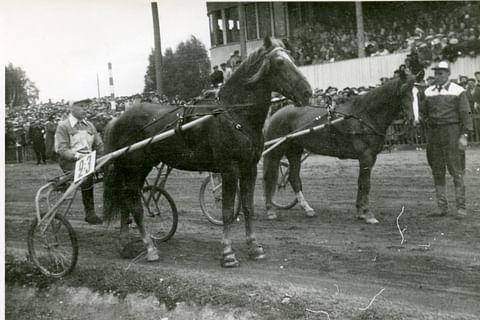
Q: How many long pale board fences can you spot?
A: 1